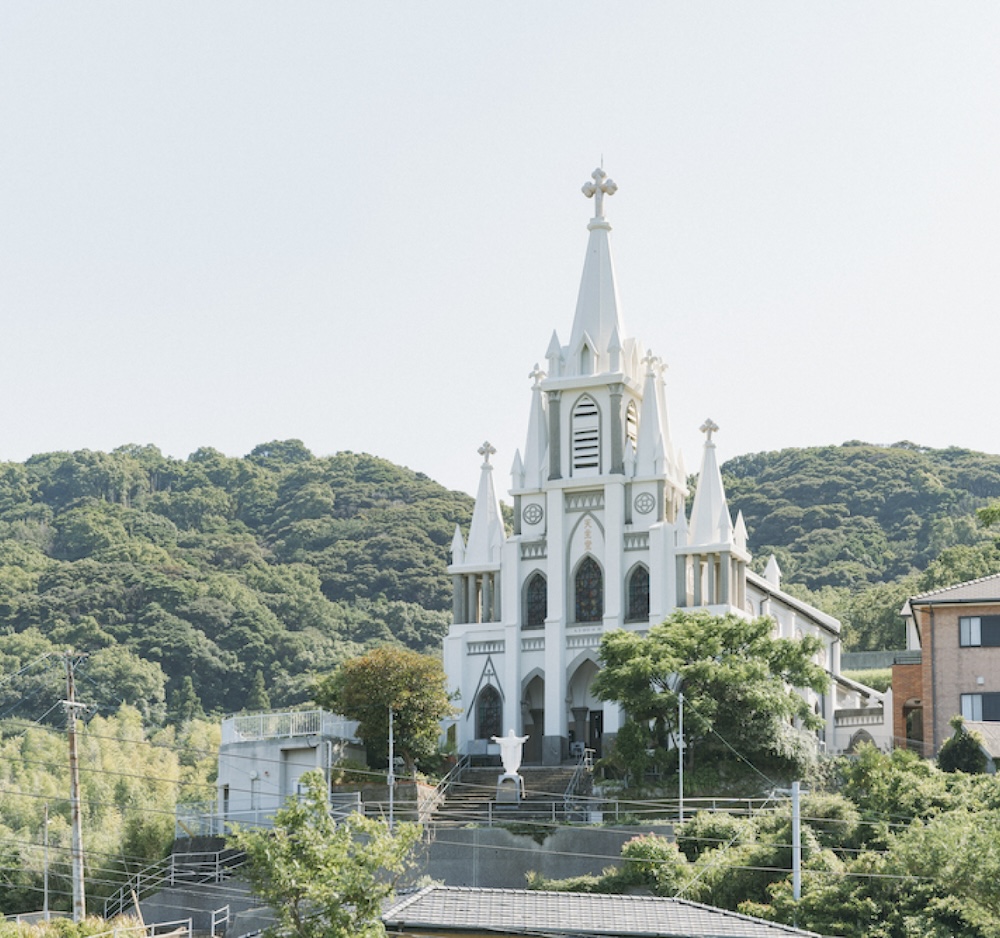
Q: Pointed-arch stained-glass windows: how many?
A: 4